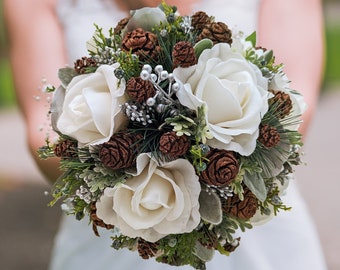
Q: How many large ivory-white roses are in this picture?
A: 3